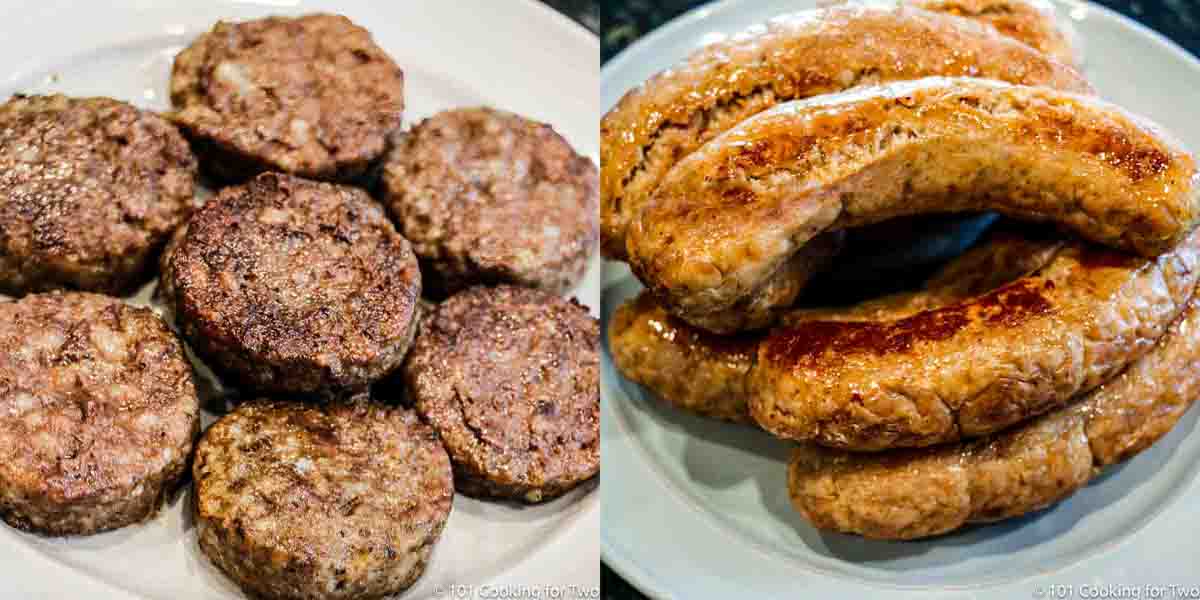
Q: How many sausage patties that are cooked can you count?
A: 7